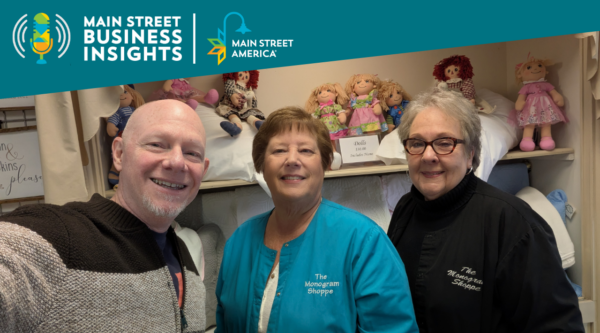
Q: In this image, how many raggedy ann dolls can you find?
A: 2